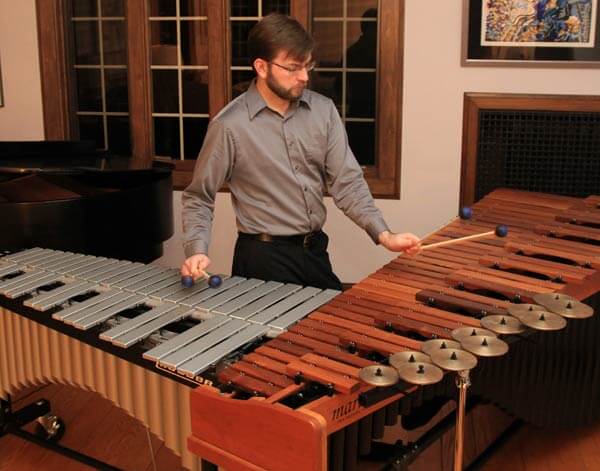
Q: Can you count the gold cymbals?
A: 12